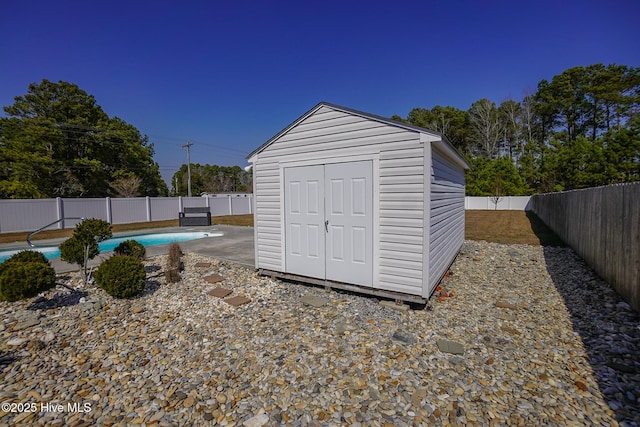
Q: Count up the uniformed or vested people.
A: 0